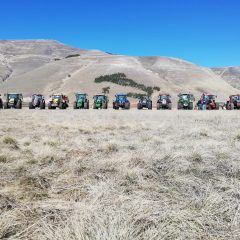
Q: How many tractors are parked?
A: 12